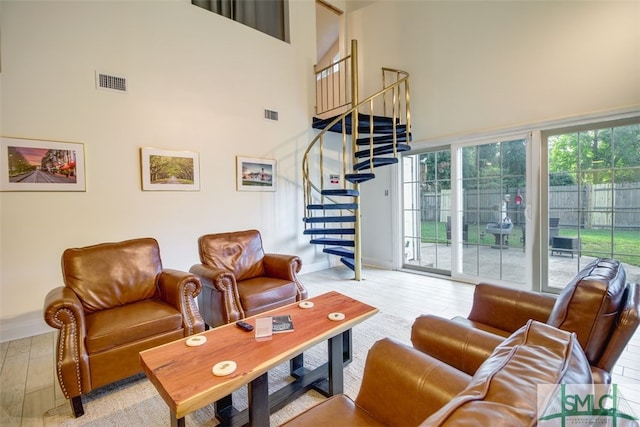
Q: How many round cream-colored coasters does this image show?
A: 4